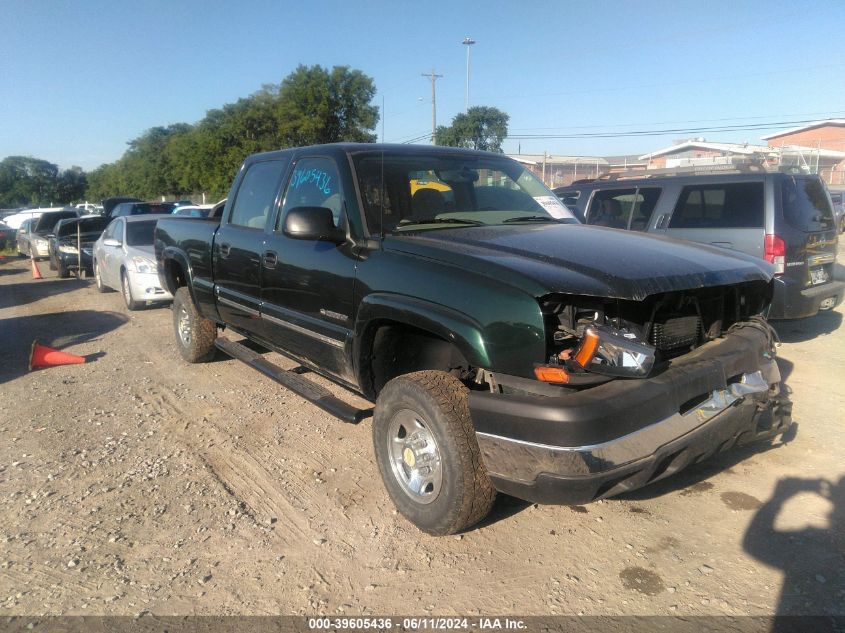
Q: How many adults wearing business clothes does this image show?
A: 0